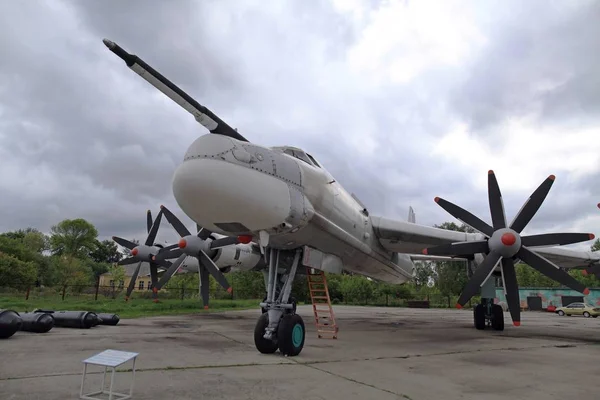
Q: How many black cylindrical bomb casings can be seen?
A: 4